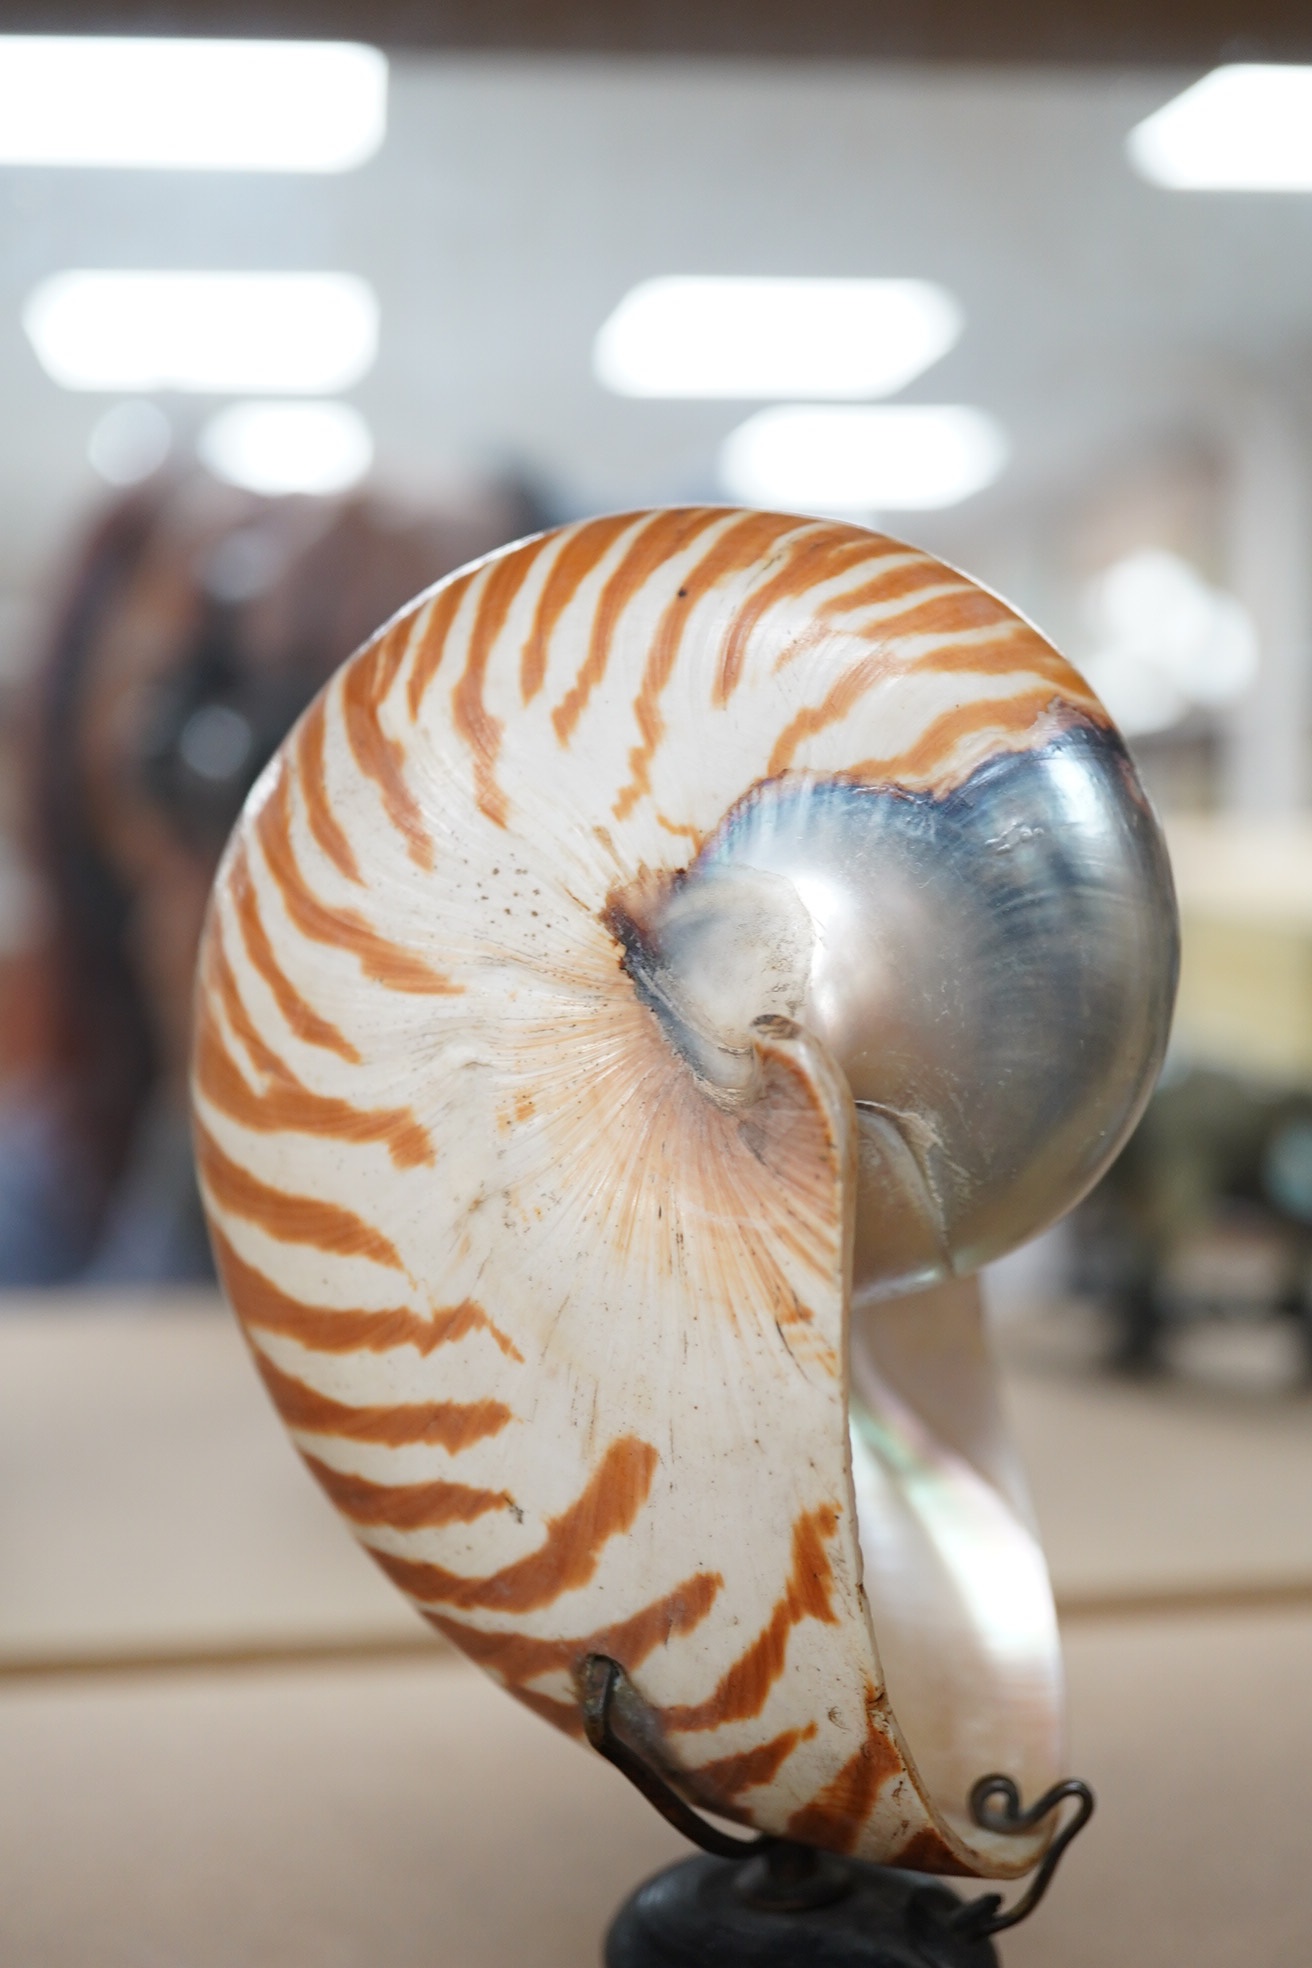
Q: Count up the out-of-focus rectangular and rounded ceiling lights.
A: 7